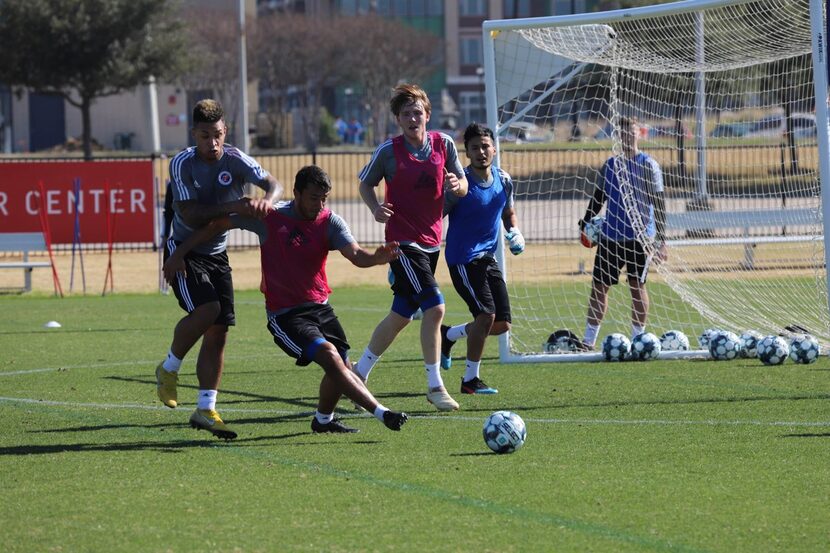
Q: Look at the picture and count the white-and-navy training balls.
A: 9